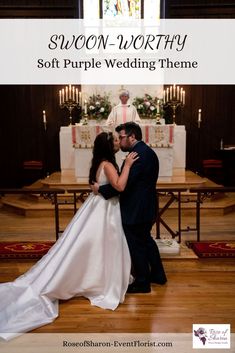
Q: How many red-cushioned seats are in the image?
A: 2